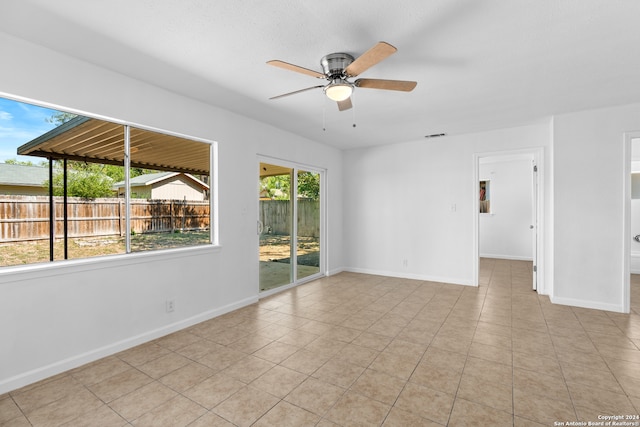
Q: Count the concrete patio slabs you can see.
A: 1